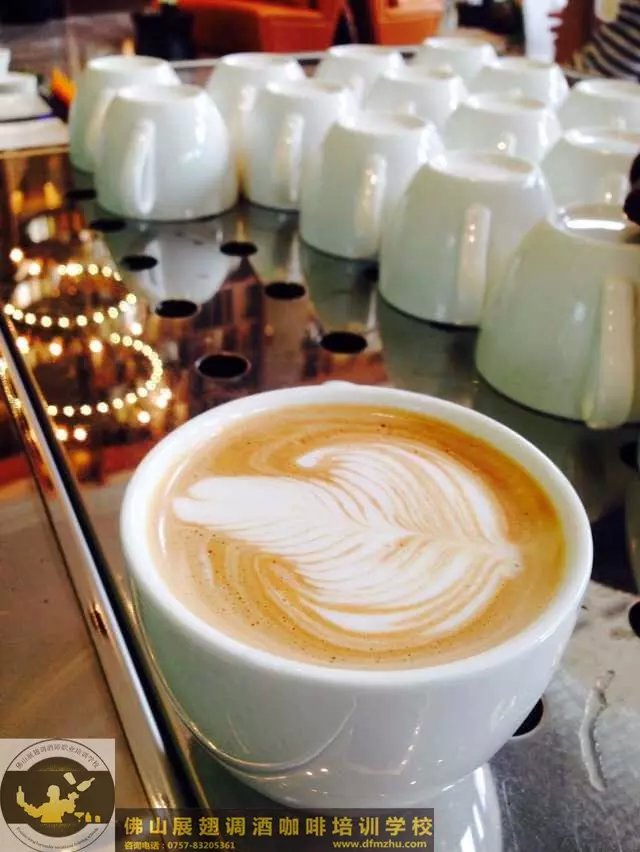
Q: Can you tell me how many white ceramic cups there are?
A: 15